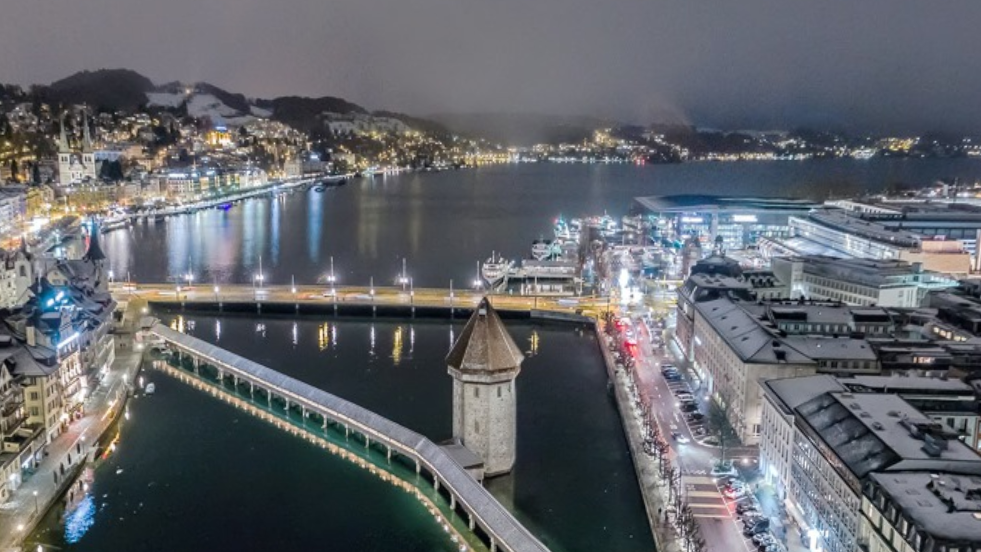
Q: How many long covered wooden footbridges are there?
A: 1